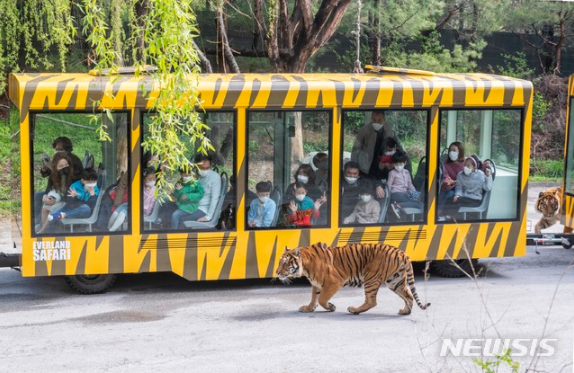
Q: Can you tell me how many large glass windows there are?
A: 5